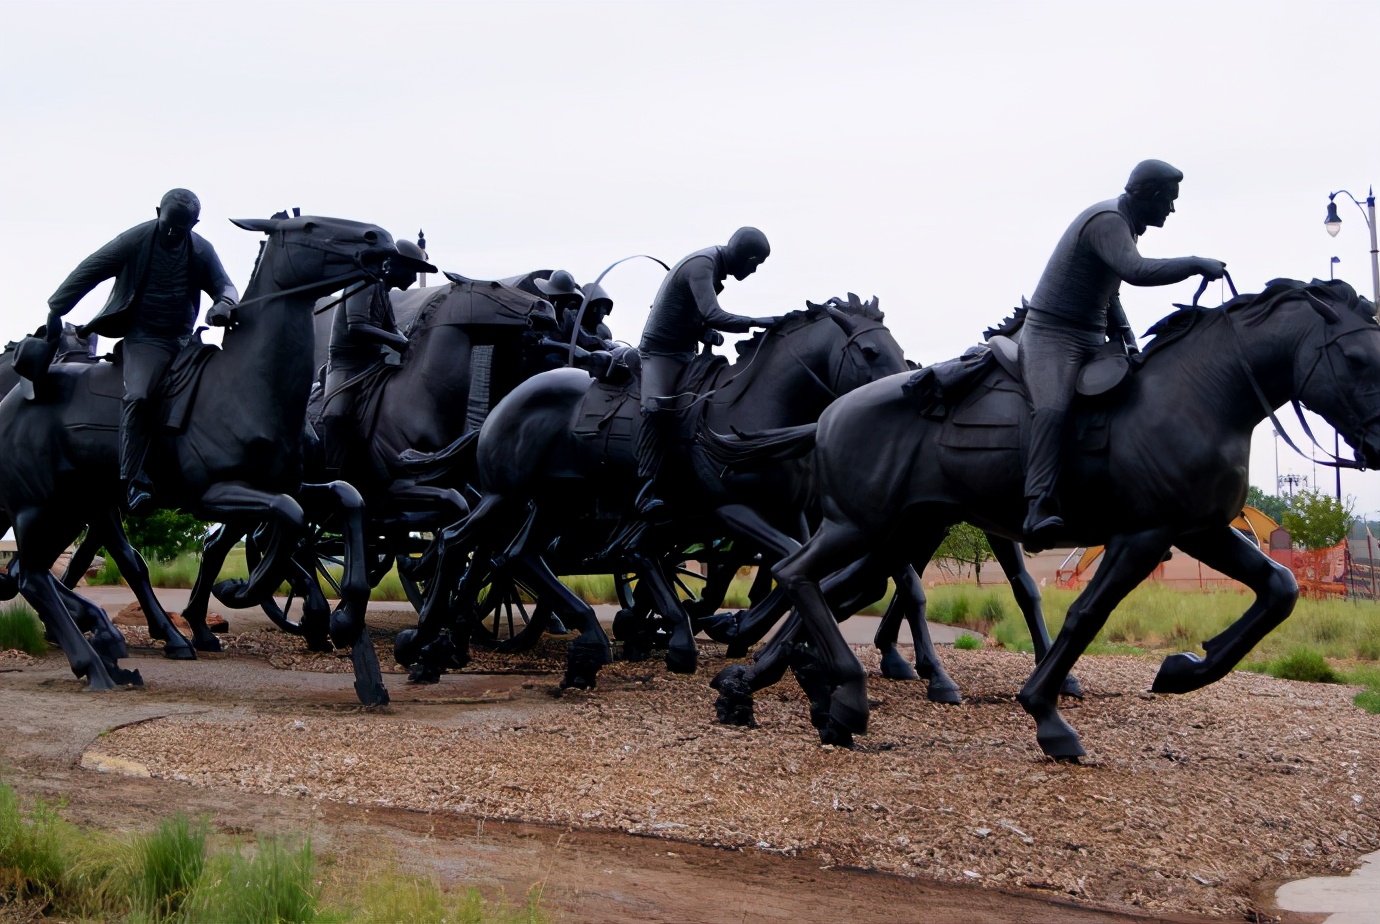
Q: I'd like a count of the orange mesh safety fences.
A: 1